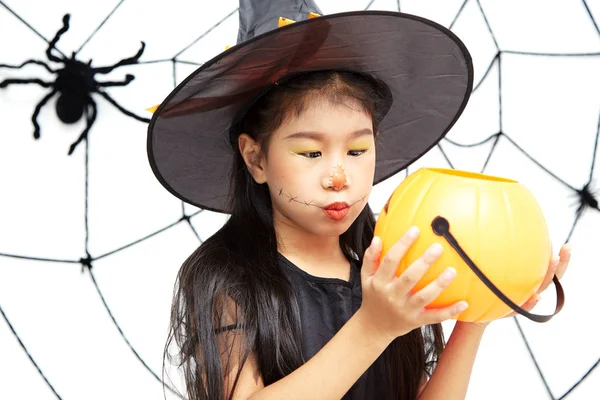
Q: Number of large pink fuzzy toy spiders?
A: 0